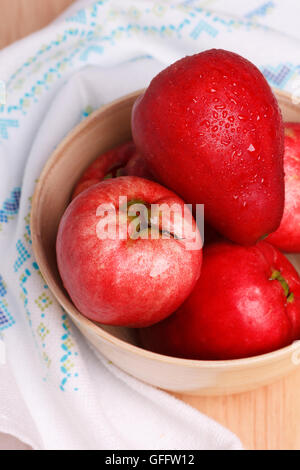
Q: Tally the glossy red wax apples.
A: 5